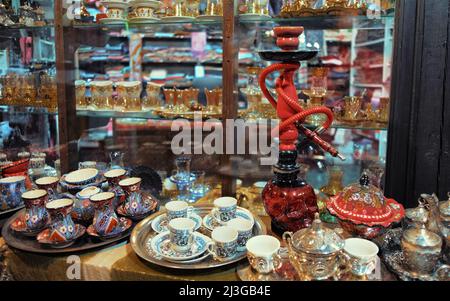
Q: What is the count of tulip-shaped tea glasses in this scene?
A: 6